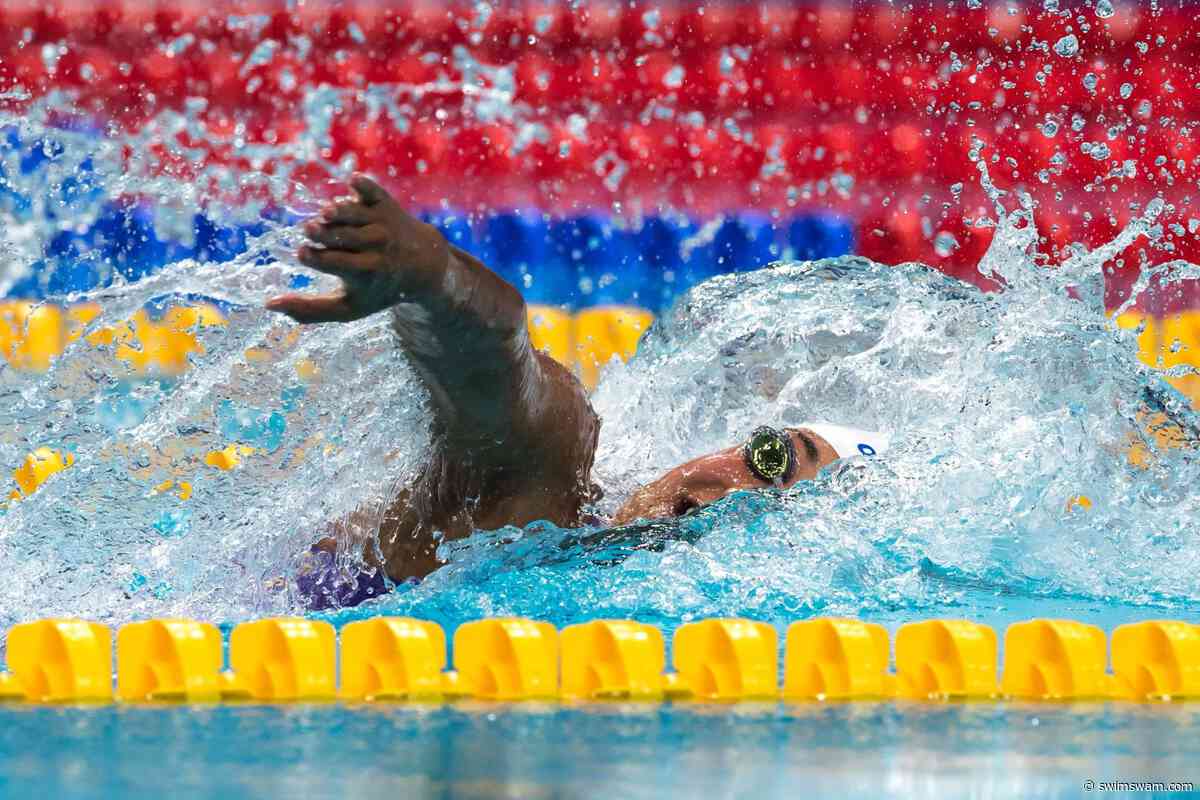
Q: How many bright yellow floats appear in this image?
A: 11